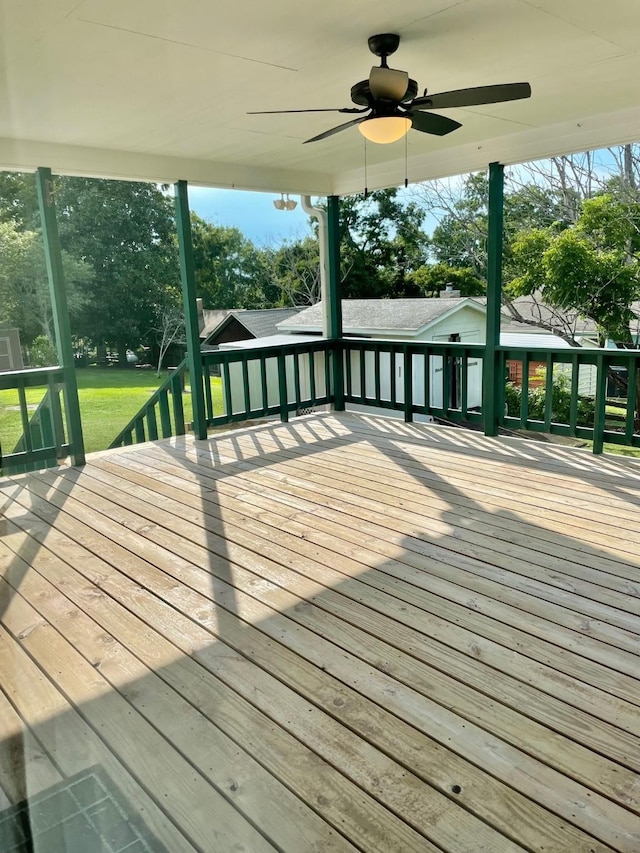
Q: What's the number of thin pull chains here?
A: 2